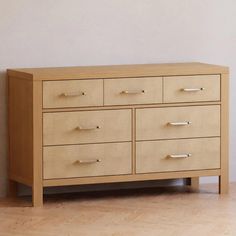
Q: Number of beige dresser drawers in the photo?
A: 7